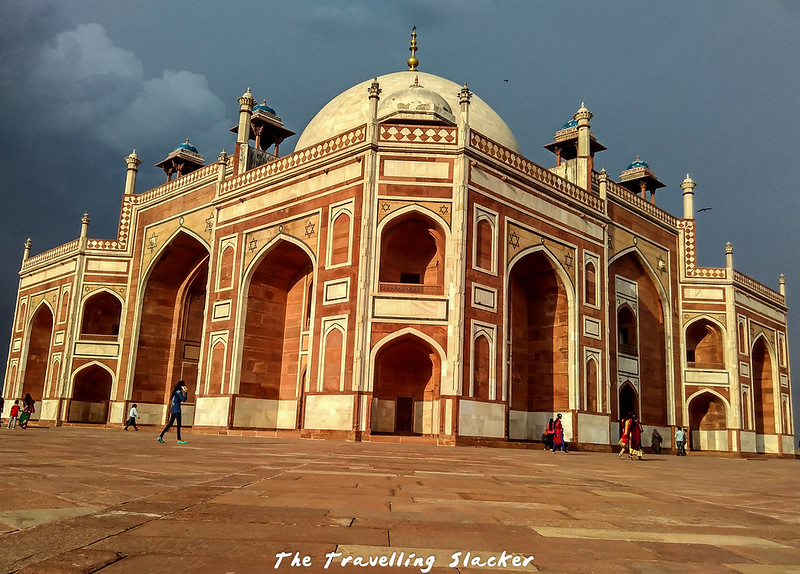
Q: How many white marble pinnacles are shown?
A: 12